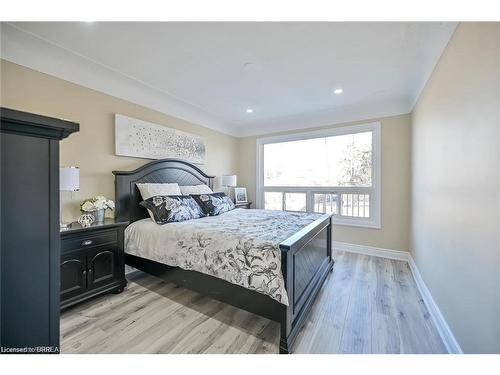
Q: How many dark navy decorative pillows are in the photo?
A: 2